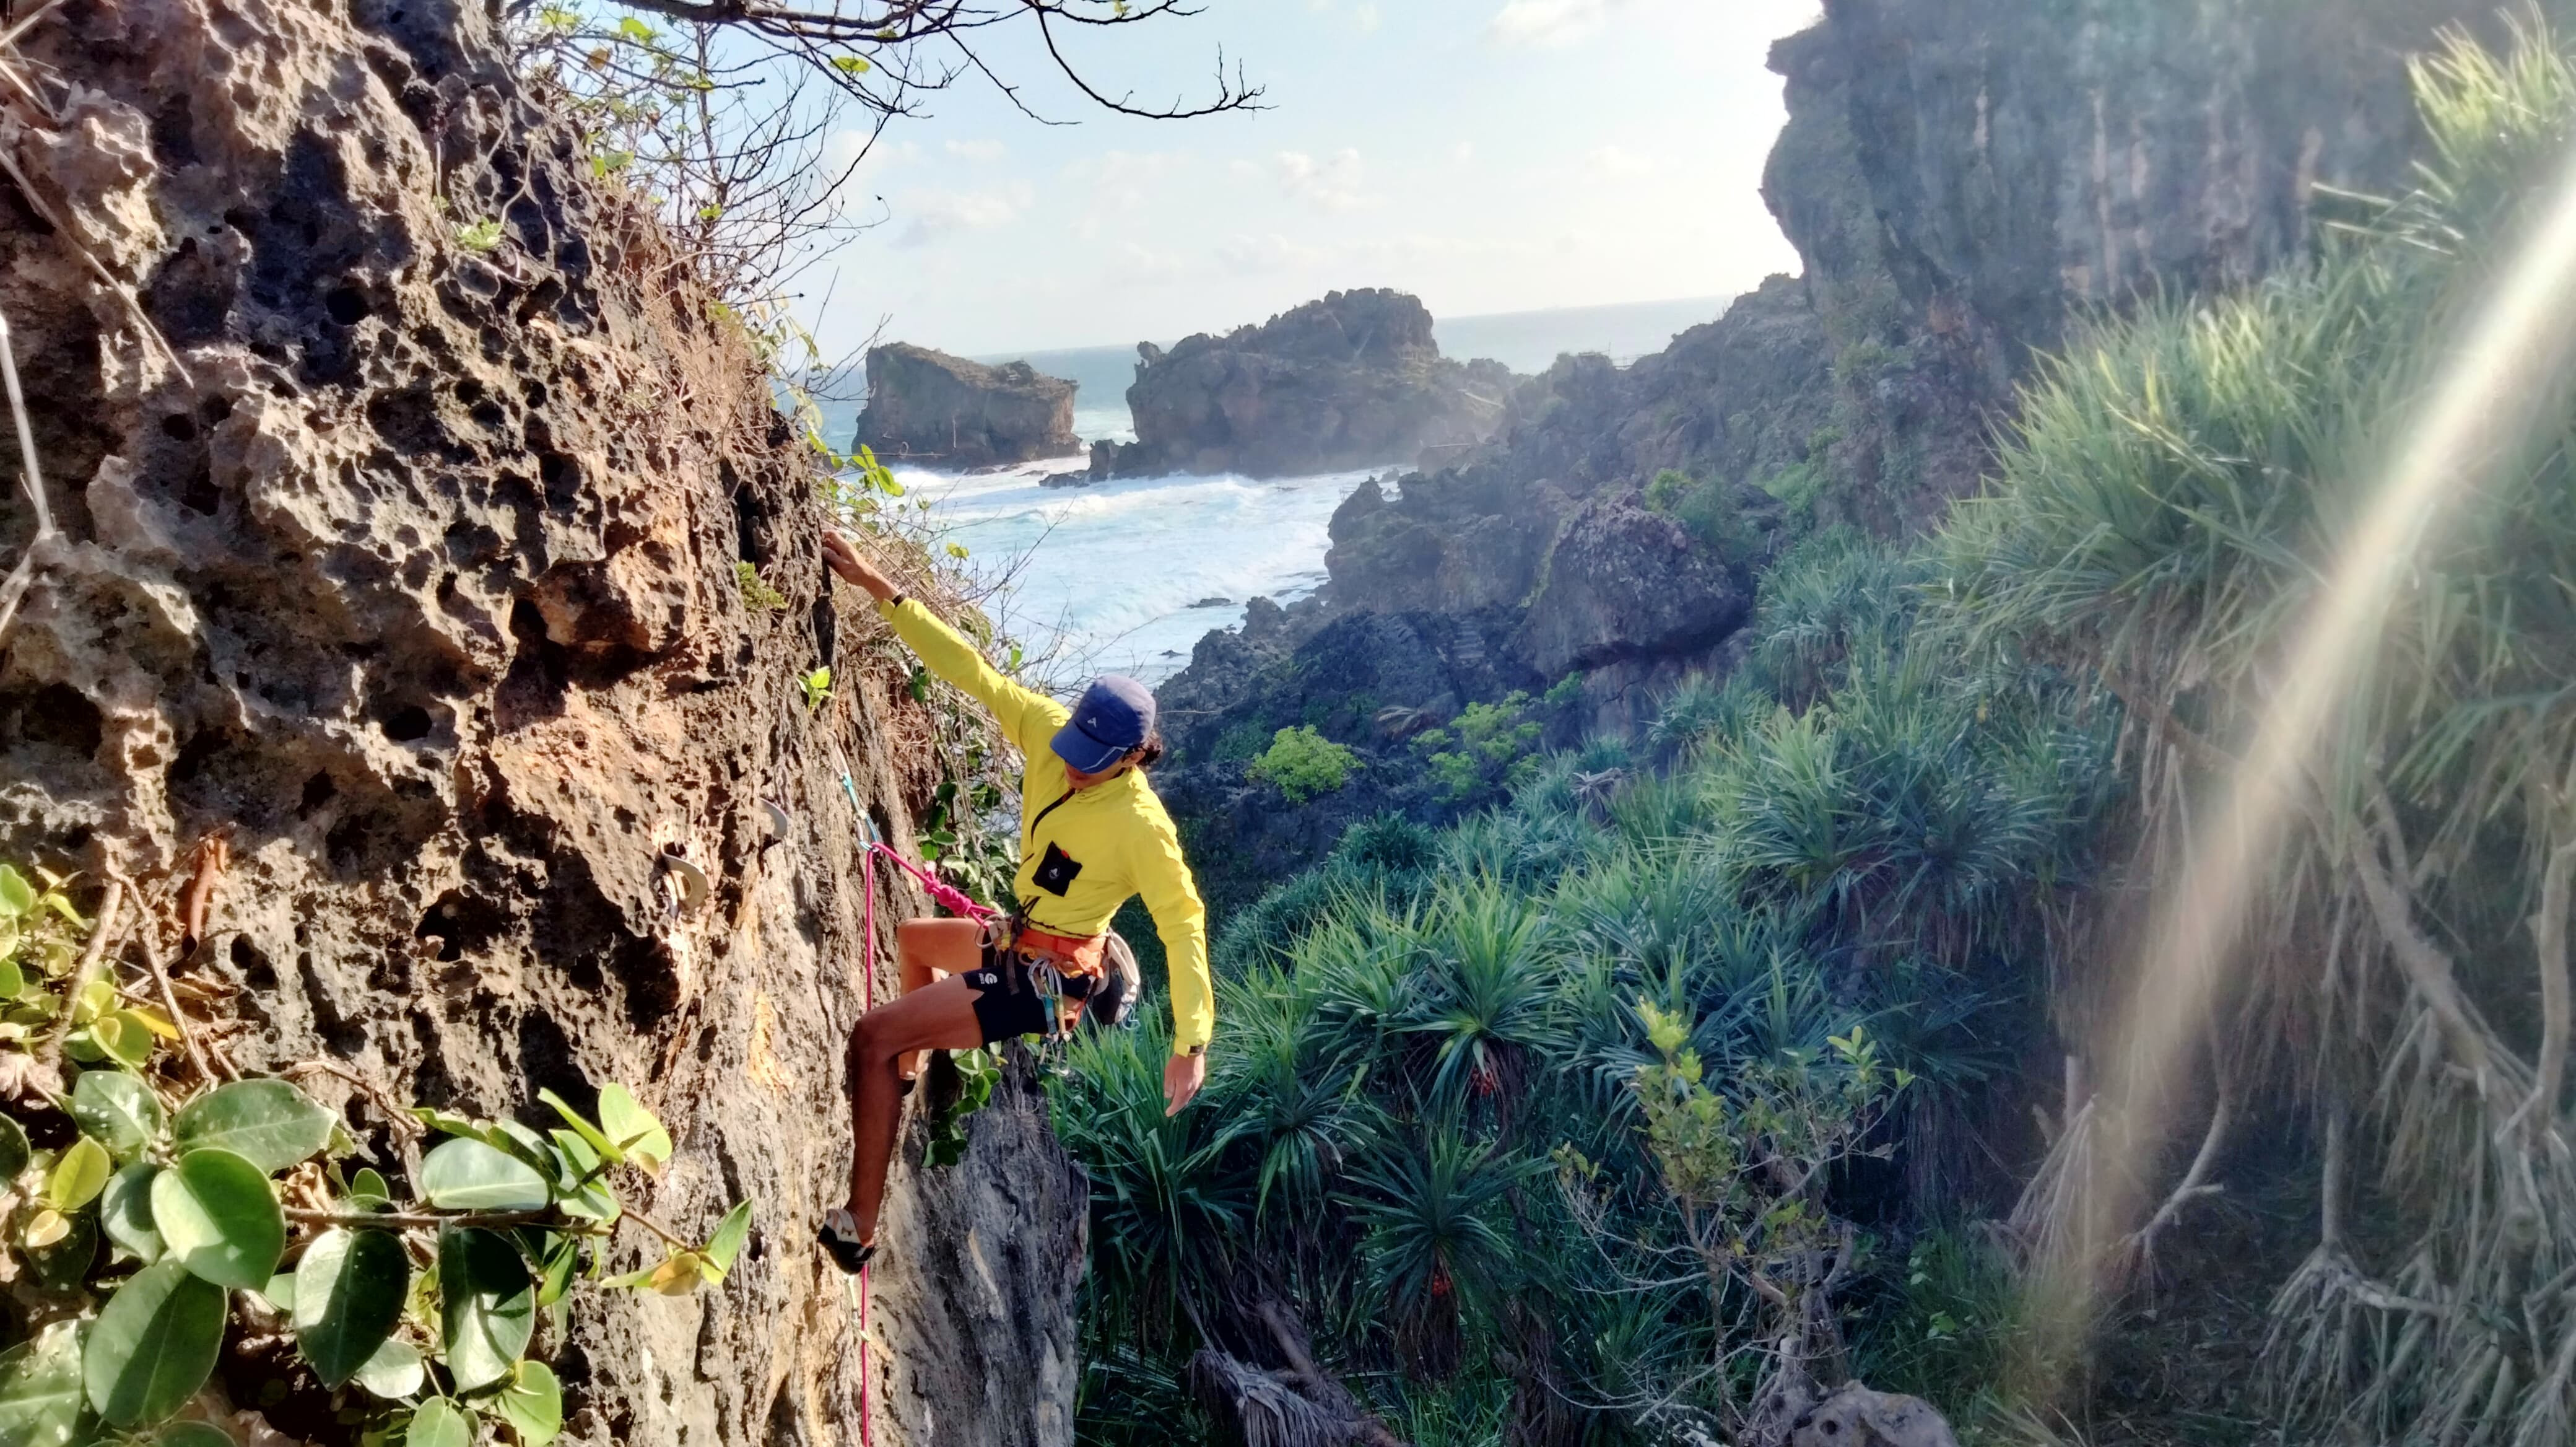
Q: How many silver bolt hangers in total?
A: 2